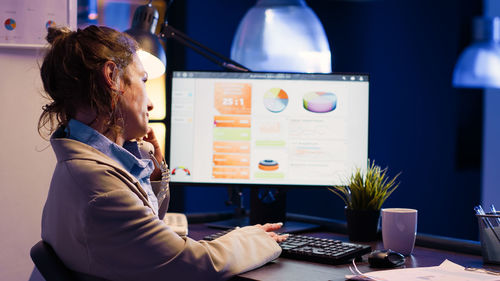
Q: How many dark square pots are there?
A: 1